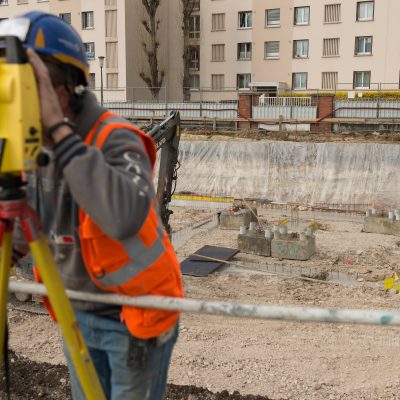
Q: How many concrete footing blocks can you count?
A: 4